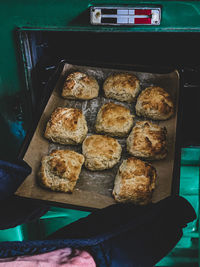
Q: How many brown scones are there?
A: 9